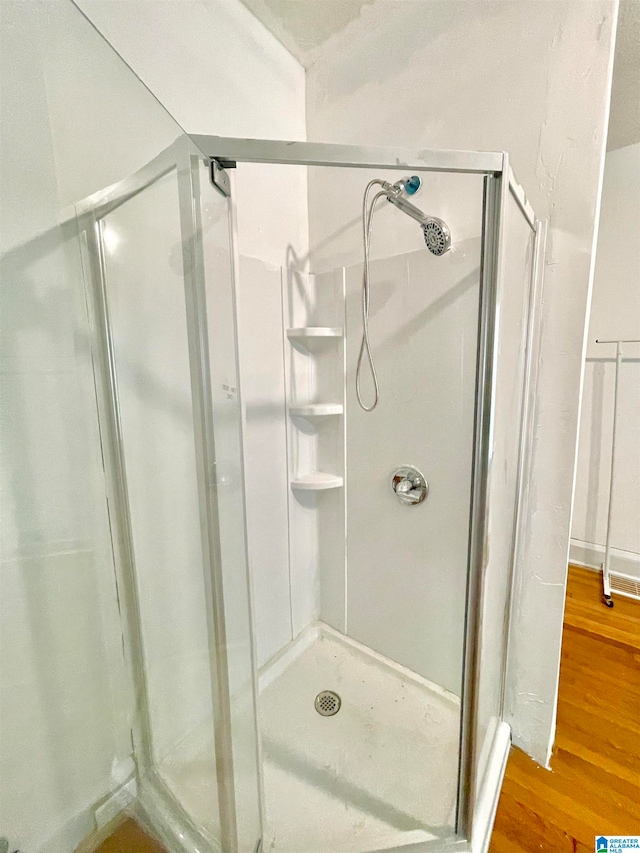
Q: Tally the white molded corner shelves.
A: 3